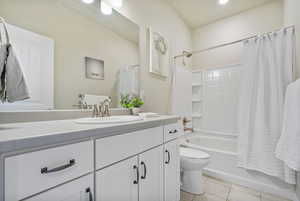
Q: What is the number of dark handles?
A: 6